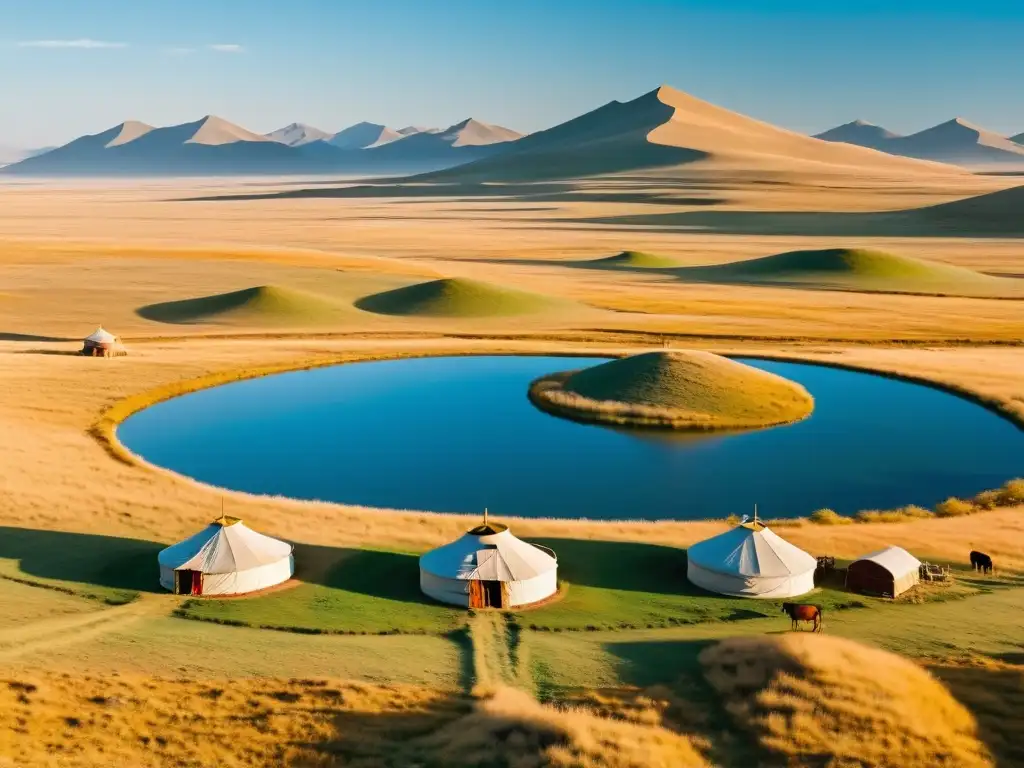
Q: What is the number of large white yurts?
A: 3